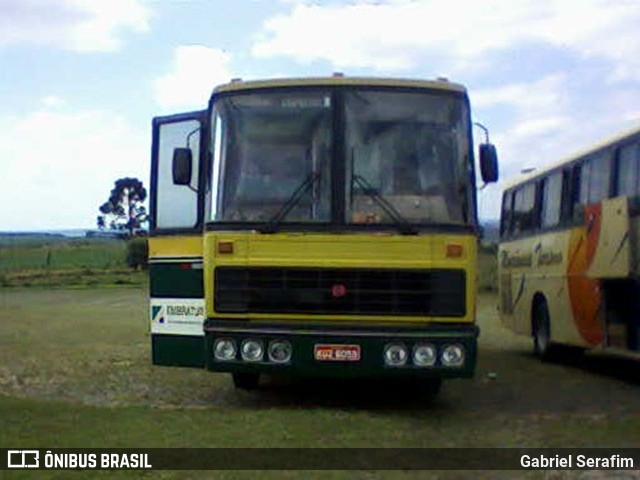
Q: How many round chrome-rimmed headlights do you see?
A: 6